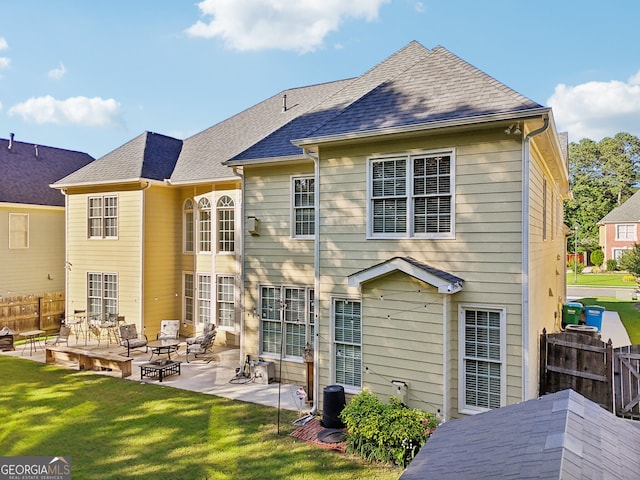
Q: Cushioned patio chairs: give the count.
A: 4